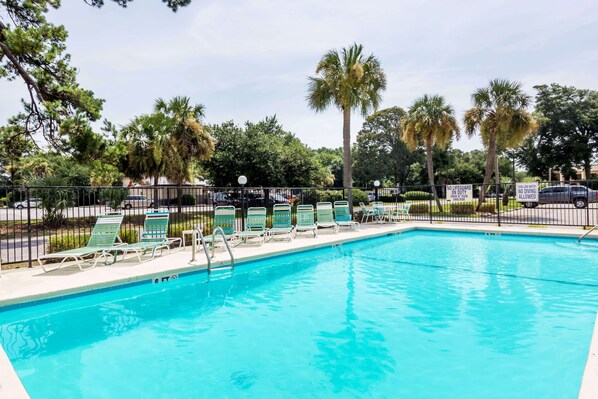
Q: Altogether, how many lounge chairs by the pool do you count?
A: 8